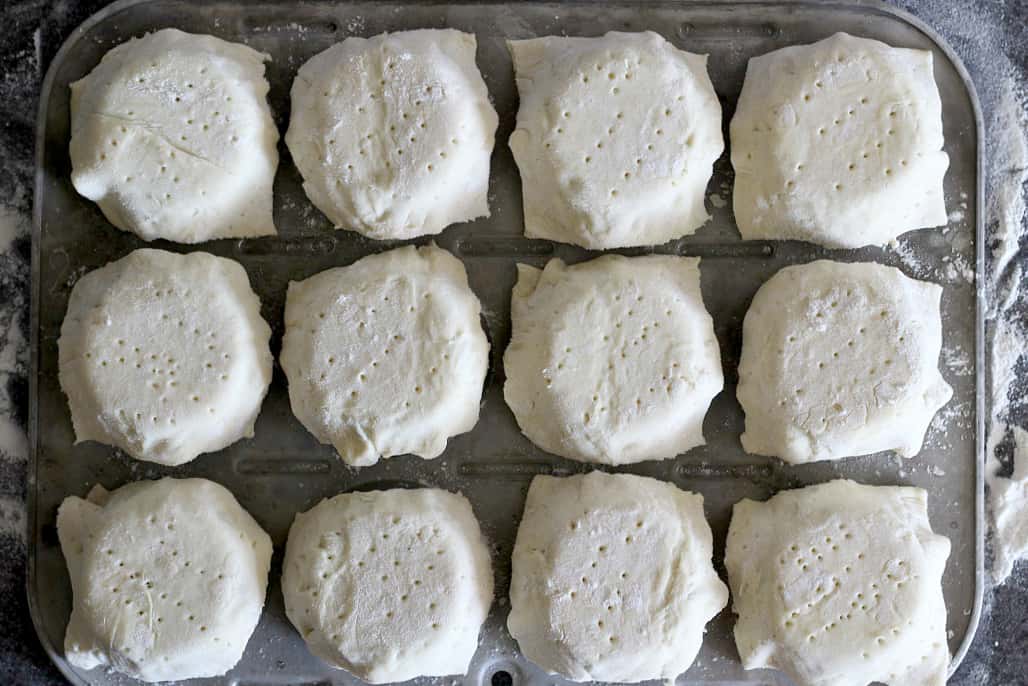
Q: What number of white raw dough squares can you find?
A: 12